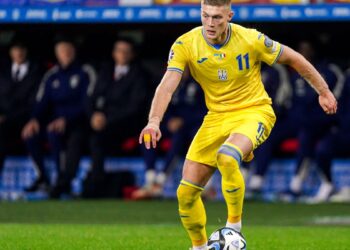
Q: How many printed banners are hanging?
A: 1